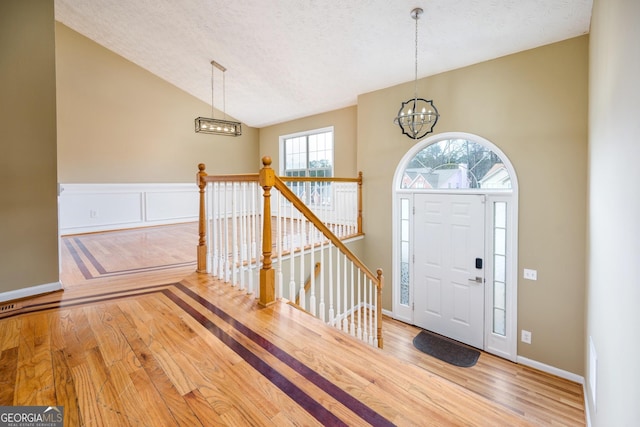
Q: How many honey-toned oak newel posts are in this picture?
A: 4